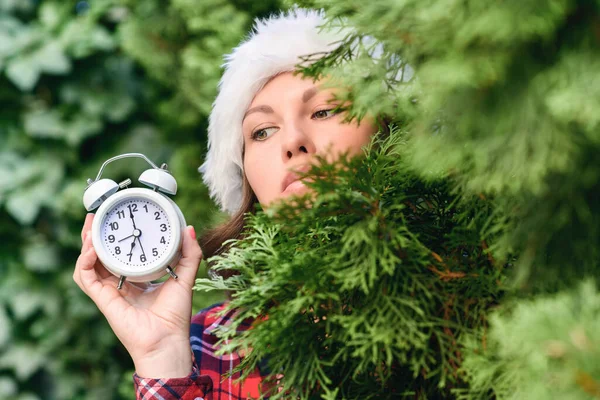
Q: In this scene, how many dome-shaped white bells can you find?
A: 2